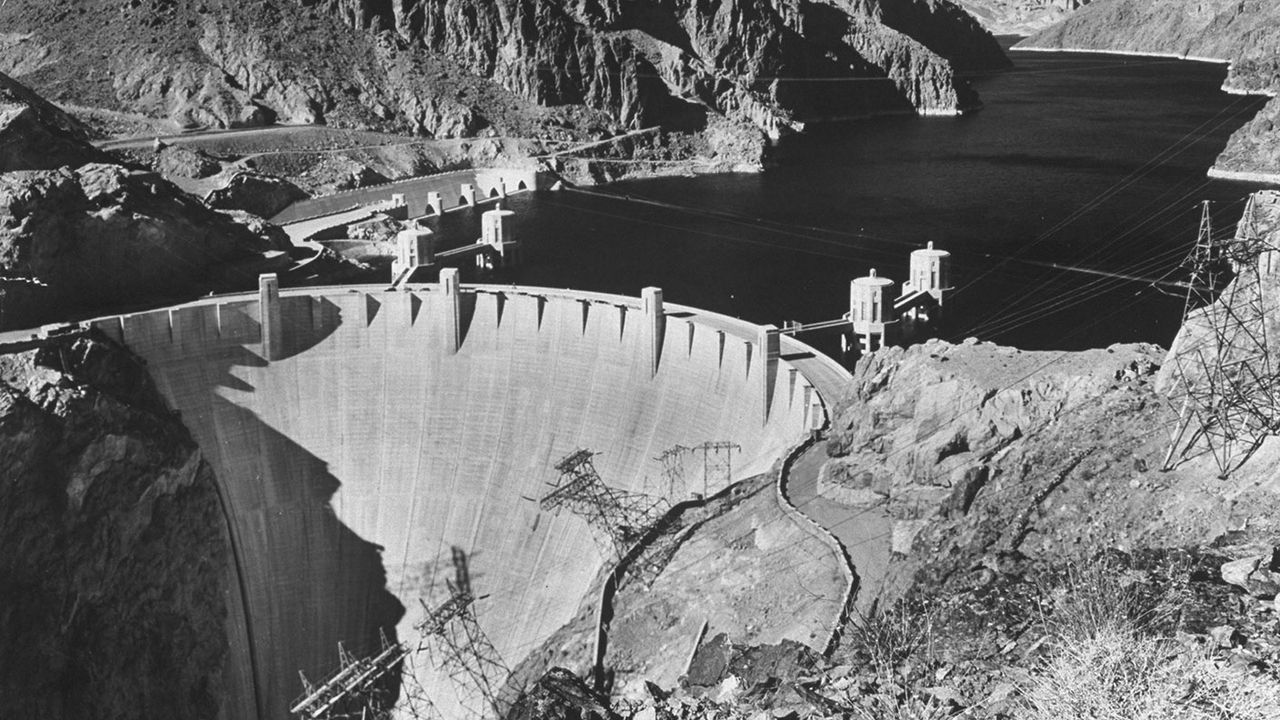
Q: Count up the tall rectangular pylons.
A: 4